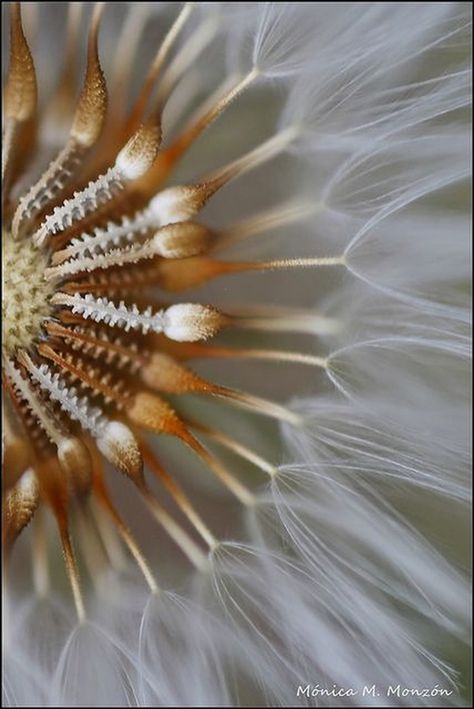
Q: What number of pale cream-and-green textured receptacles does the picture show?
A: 1